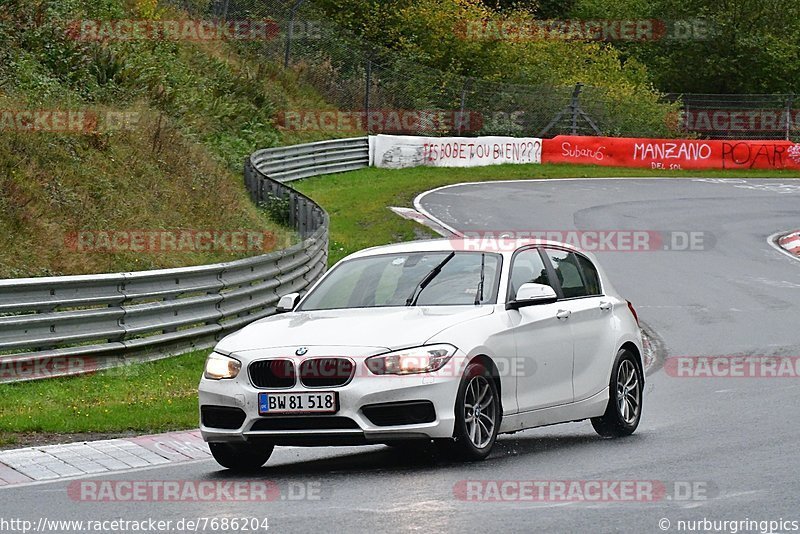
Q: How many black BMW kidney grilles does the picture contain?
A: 2